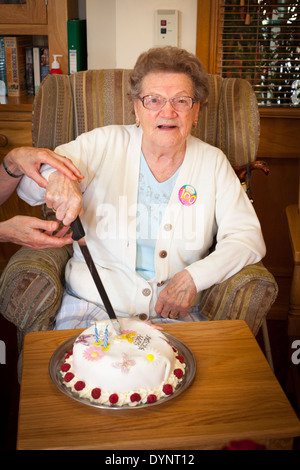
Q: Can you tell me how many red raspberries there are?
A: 12